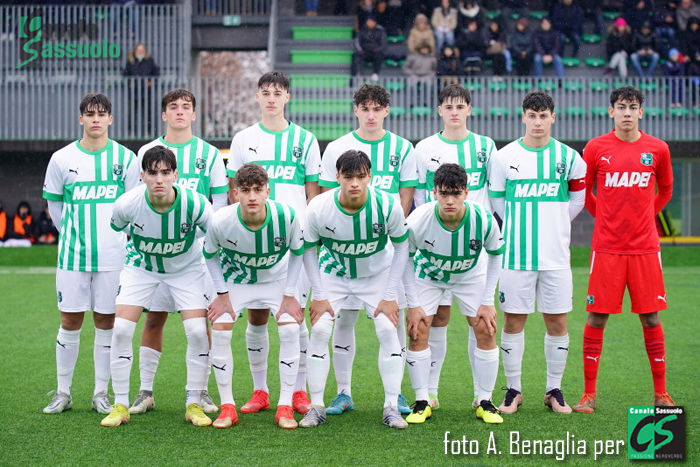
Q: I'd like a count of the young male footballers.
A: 11